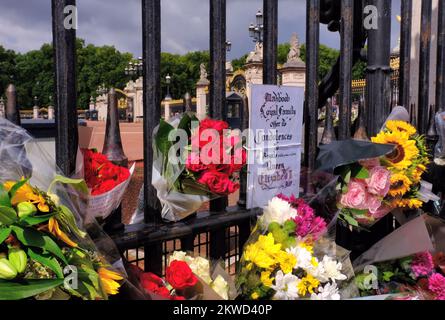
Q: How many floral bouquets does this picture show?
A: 7